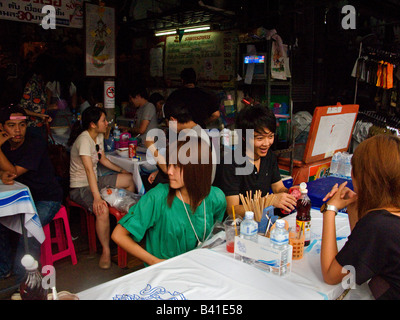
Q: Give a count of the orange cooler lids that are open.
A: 1